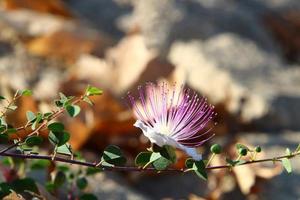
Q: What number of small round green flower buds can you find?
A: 3